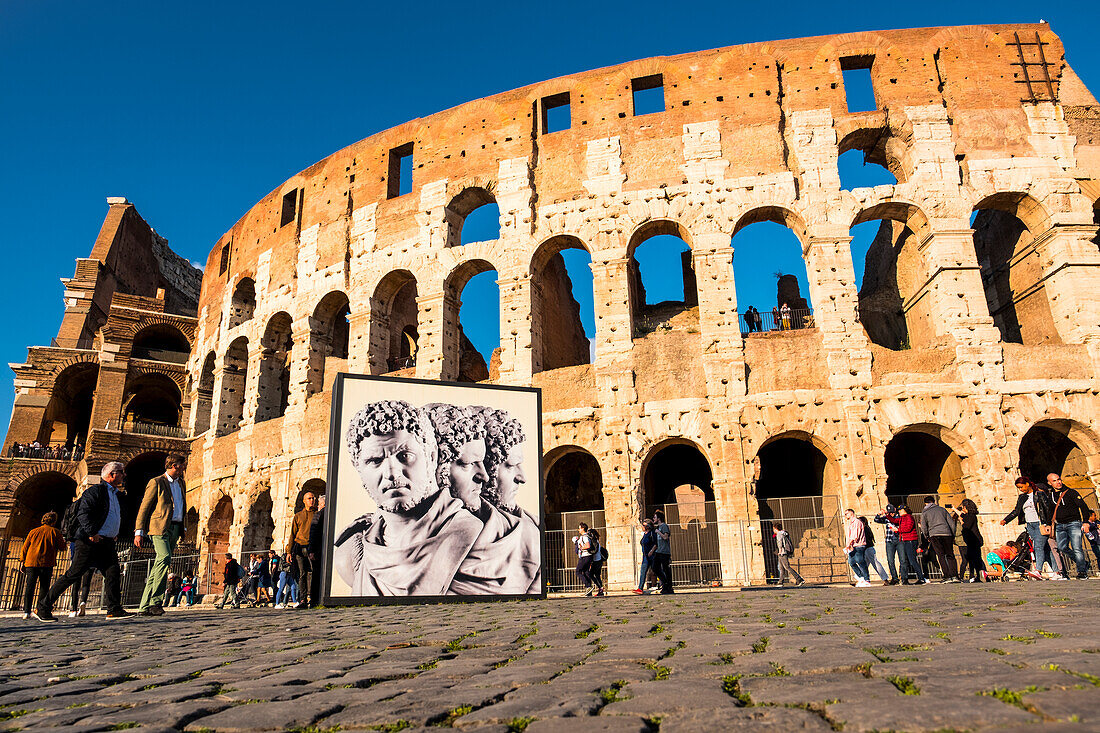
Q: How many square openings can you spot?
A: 6